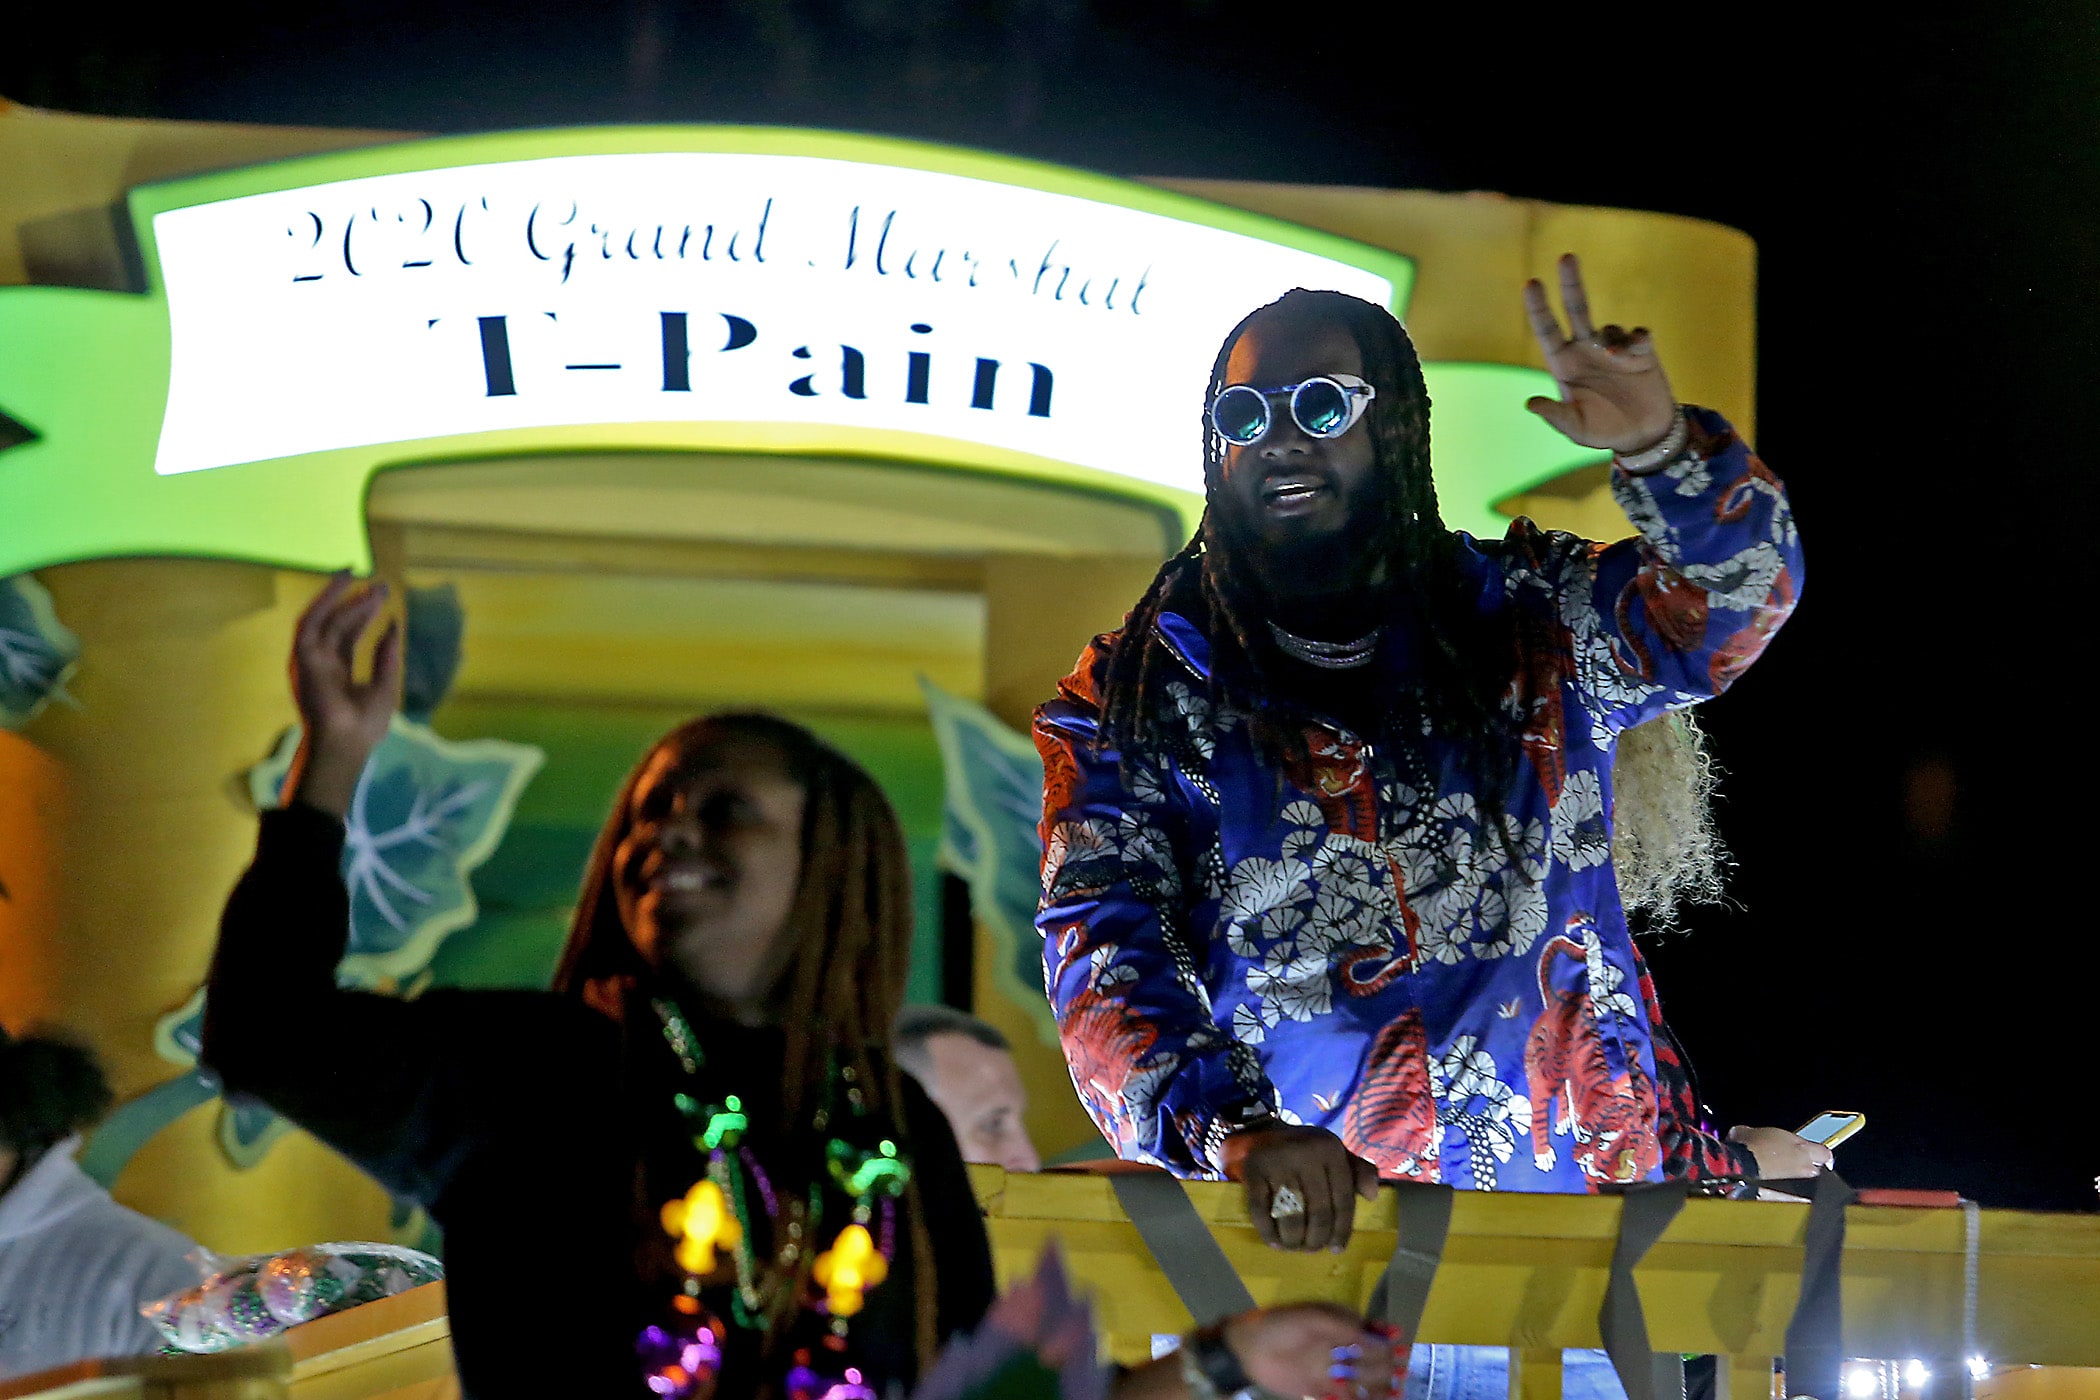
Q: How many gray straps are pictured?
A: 4